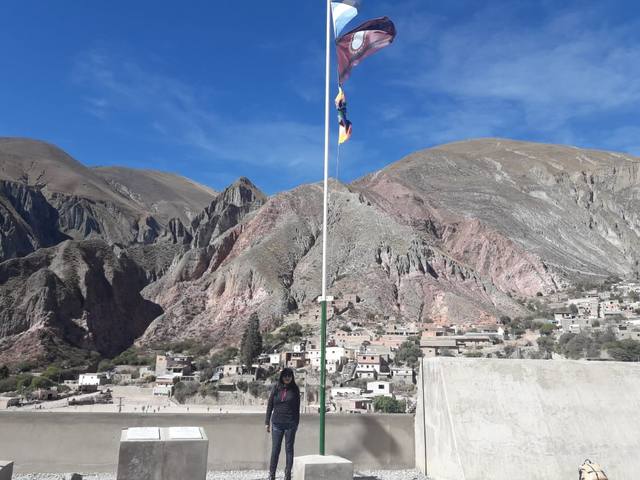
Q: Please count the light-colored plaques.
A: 2